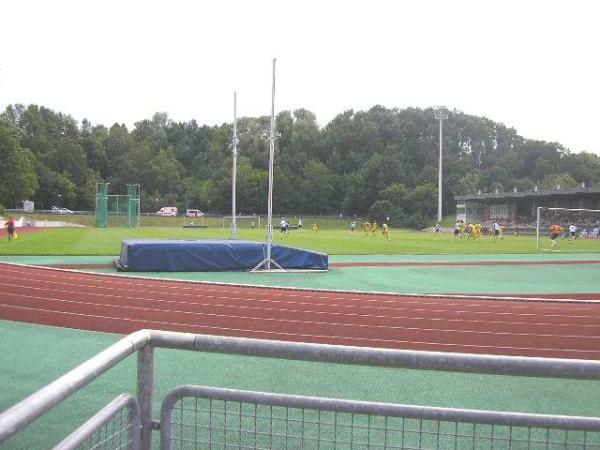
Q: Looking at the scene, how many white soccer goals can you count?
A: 2